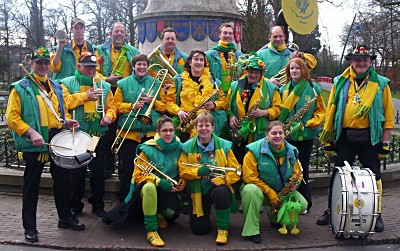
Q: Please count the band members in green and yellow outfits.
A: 15